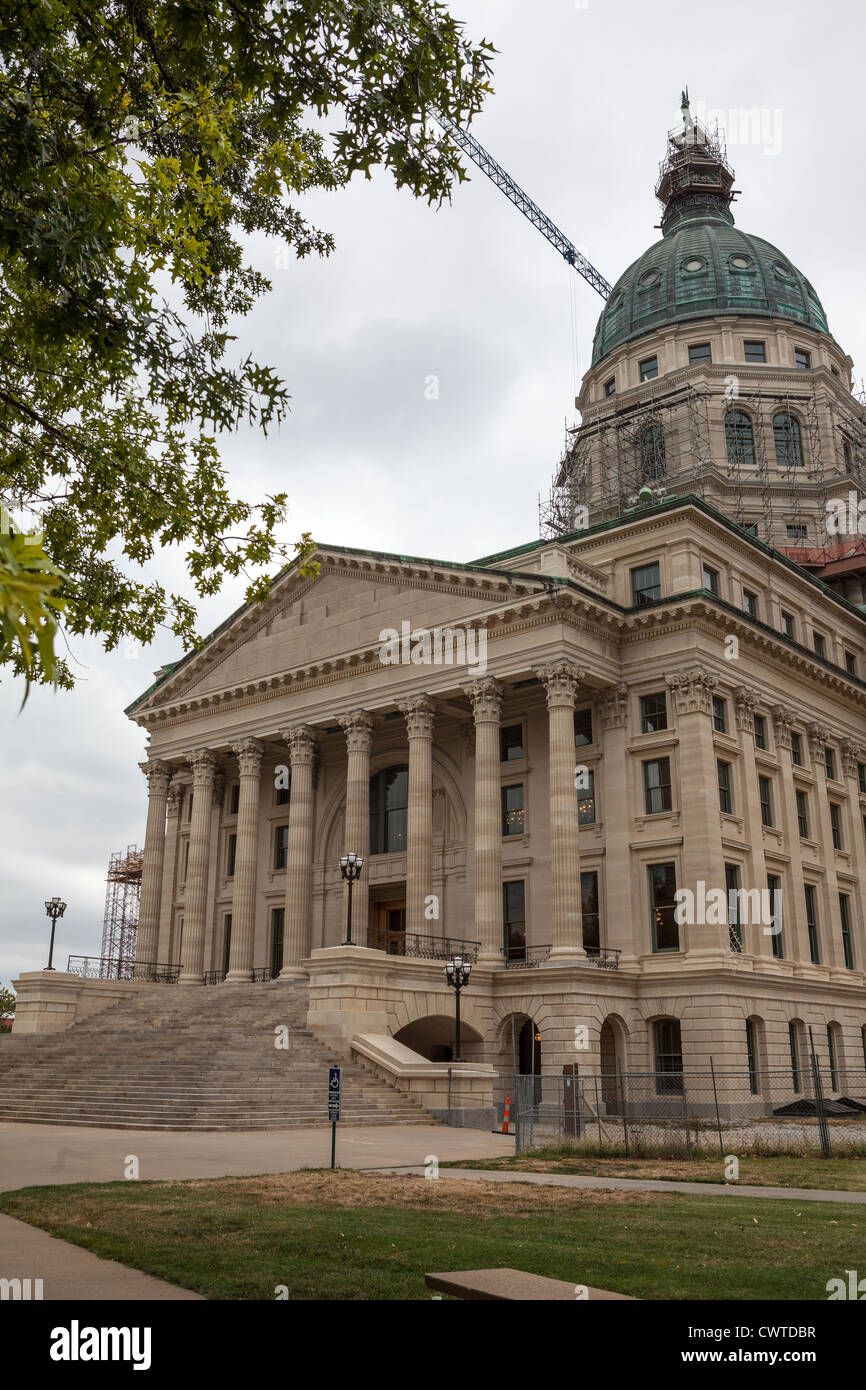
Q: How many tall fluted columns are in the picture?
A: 8